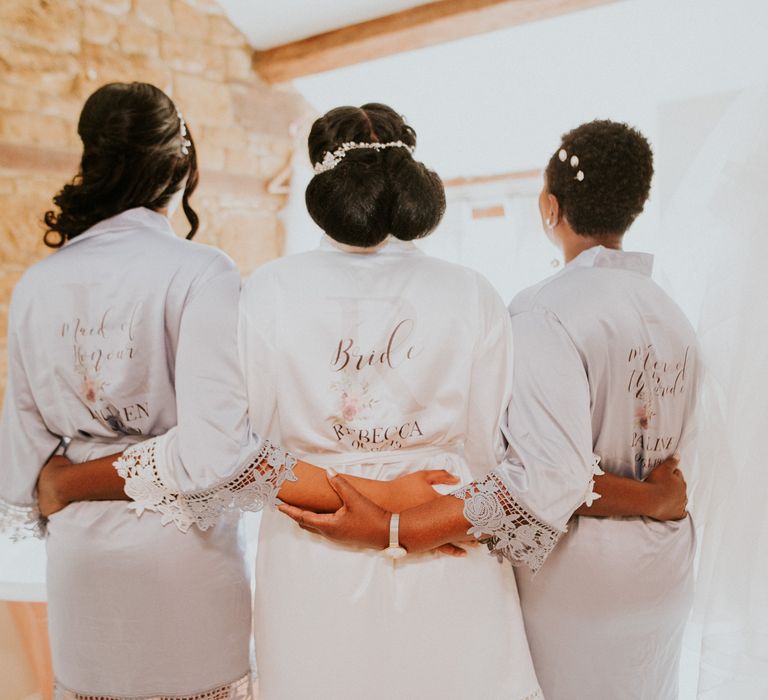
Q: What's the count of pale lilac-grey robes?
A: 2